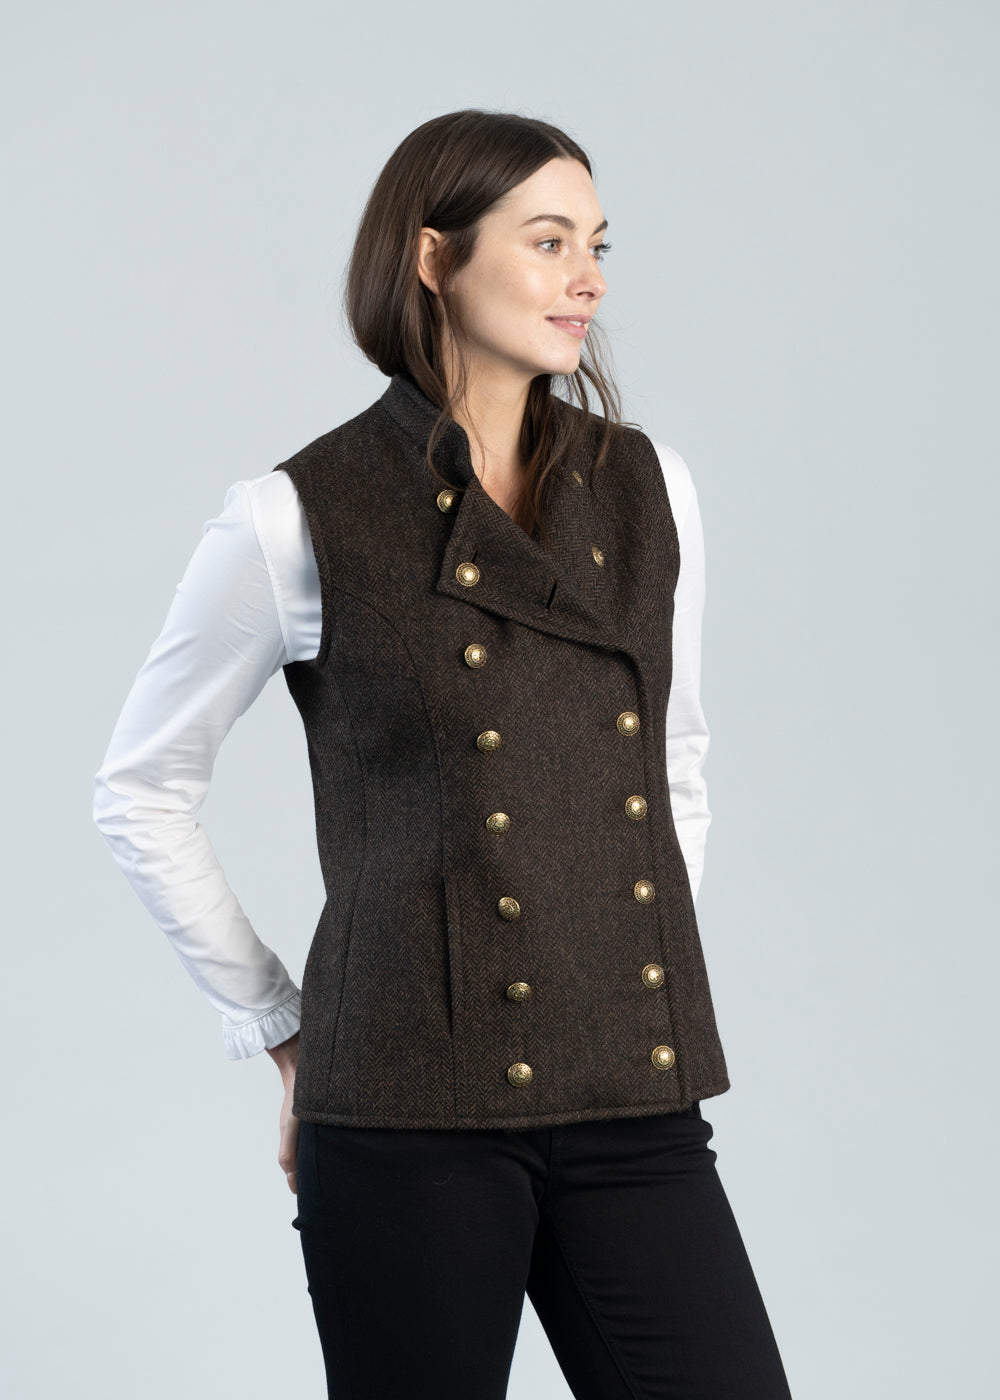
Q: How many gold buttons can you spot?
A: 15